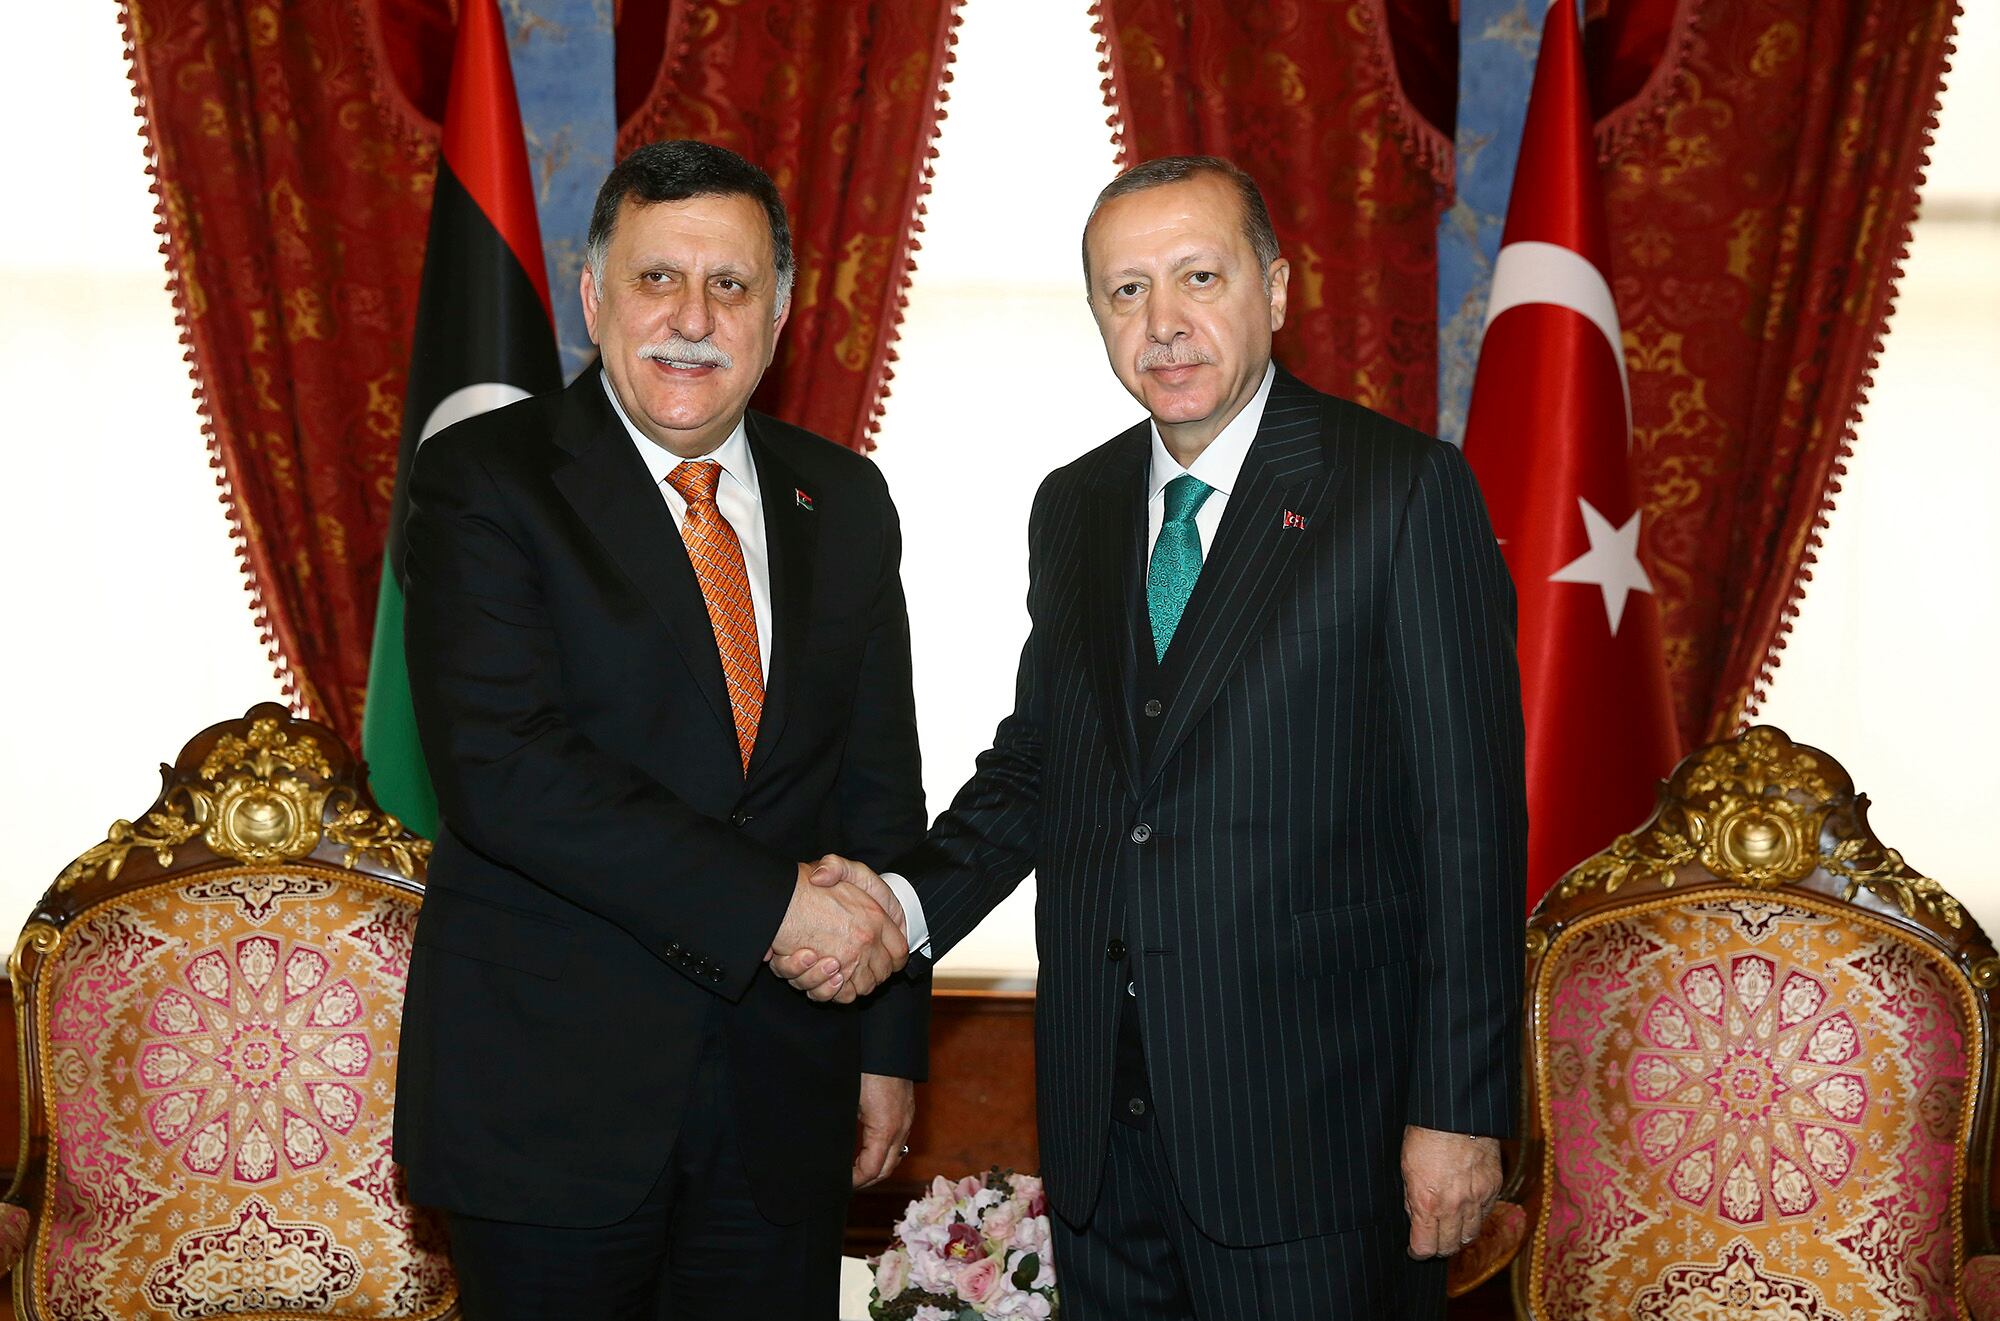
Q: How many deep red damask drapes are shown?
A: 4